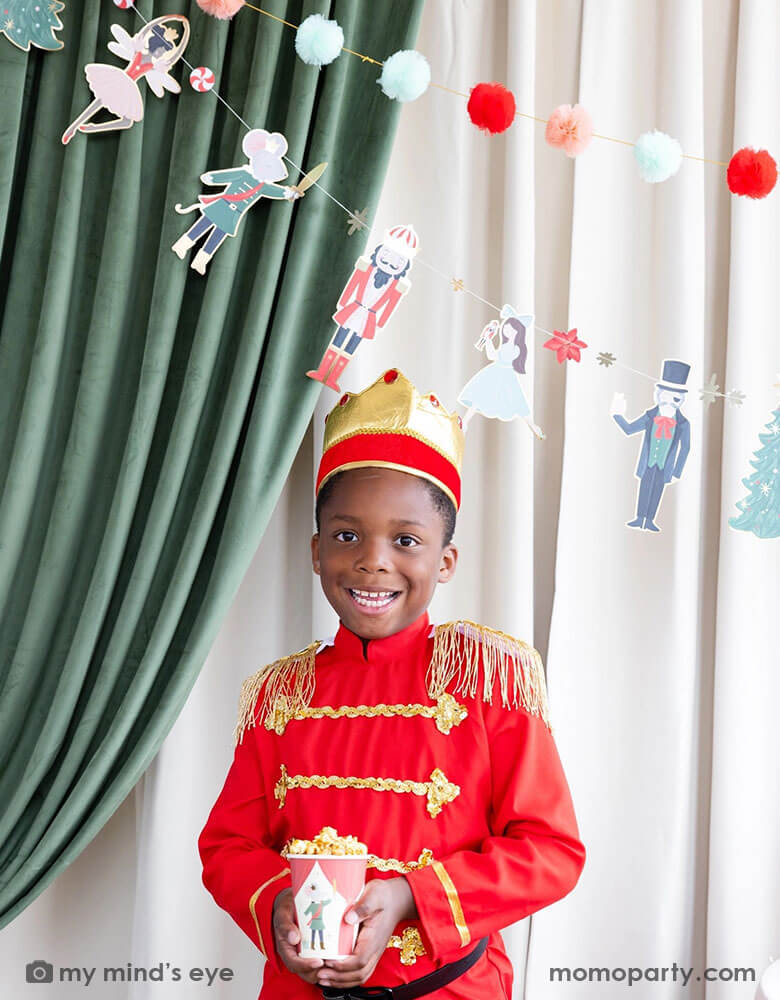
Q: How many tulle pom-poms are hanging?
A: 7